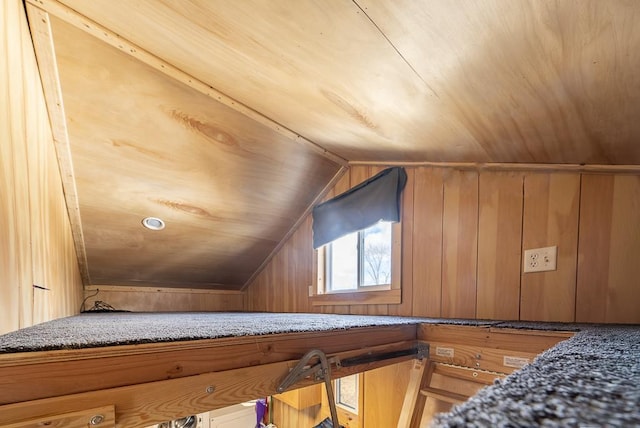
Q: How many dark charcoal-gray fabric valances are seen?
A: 1